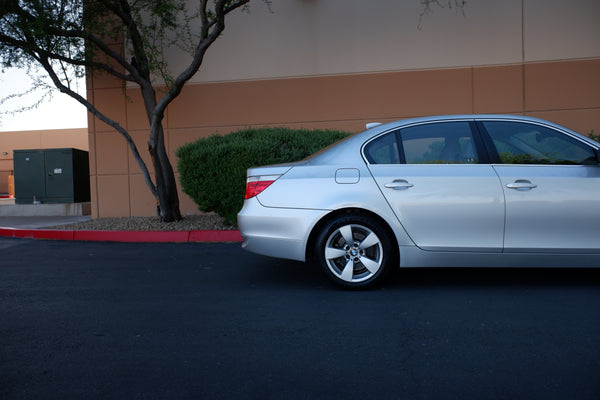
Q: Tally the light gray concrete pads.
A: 1